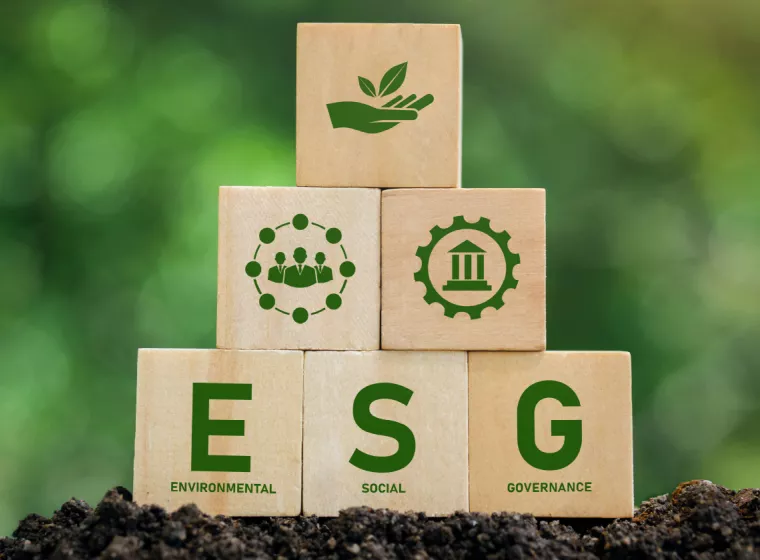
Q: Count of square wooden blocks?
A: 6